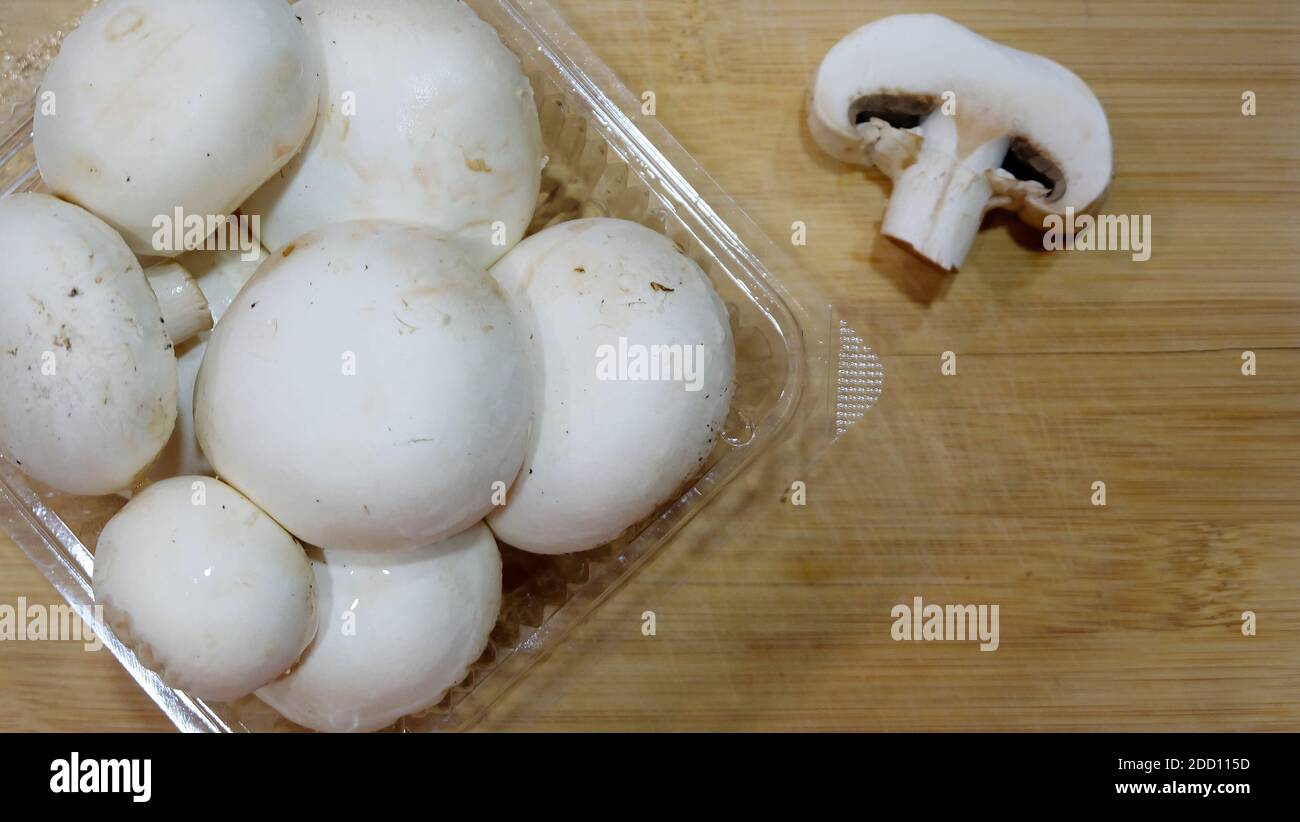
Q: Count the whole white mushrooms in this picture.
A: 7